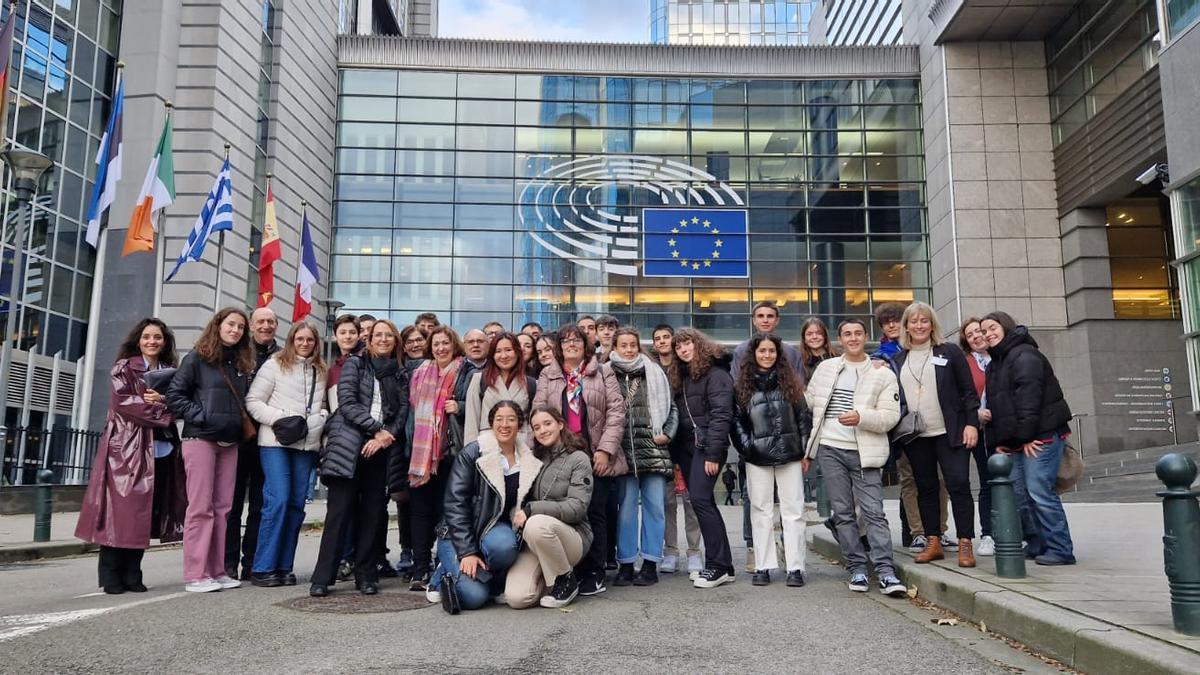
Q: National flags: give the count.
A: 6